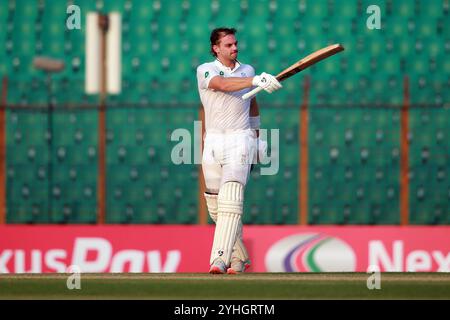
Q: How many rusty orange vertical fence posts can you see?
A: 5